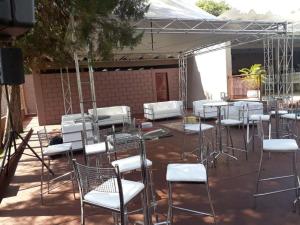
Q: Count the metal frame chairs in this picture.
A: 11